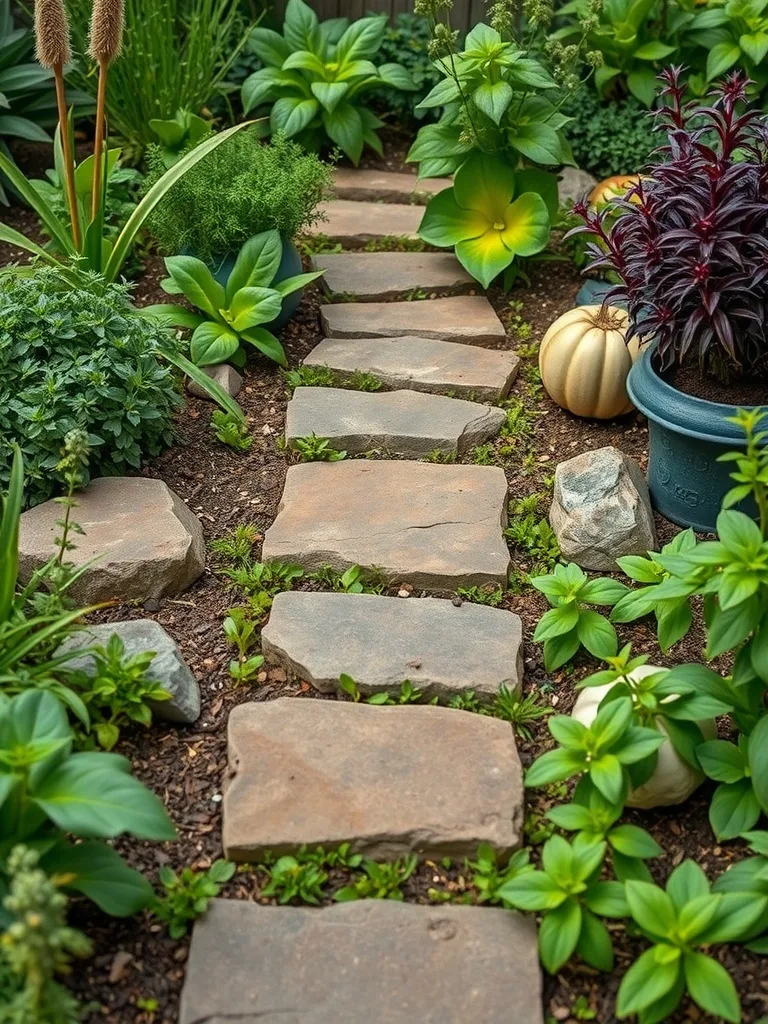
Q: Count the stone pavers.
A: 10